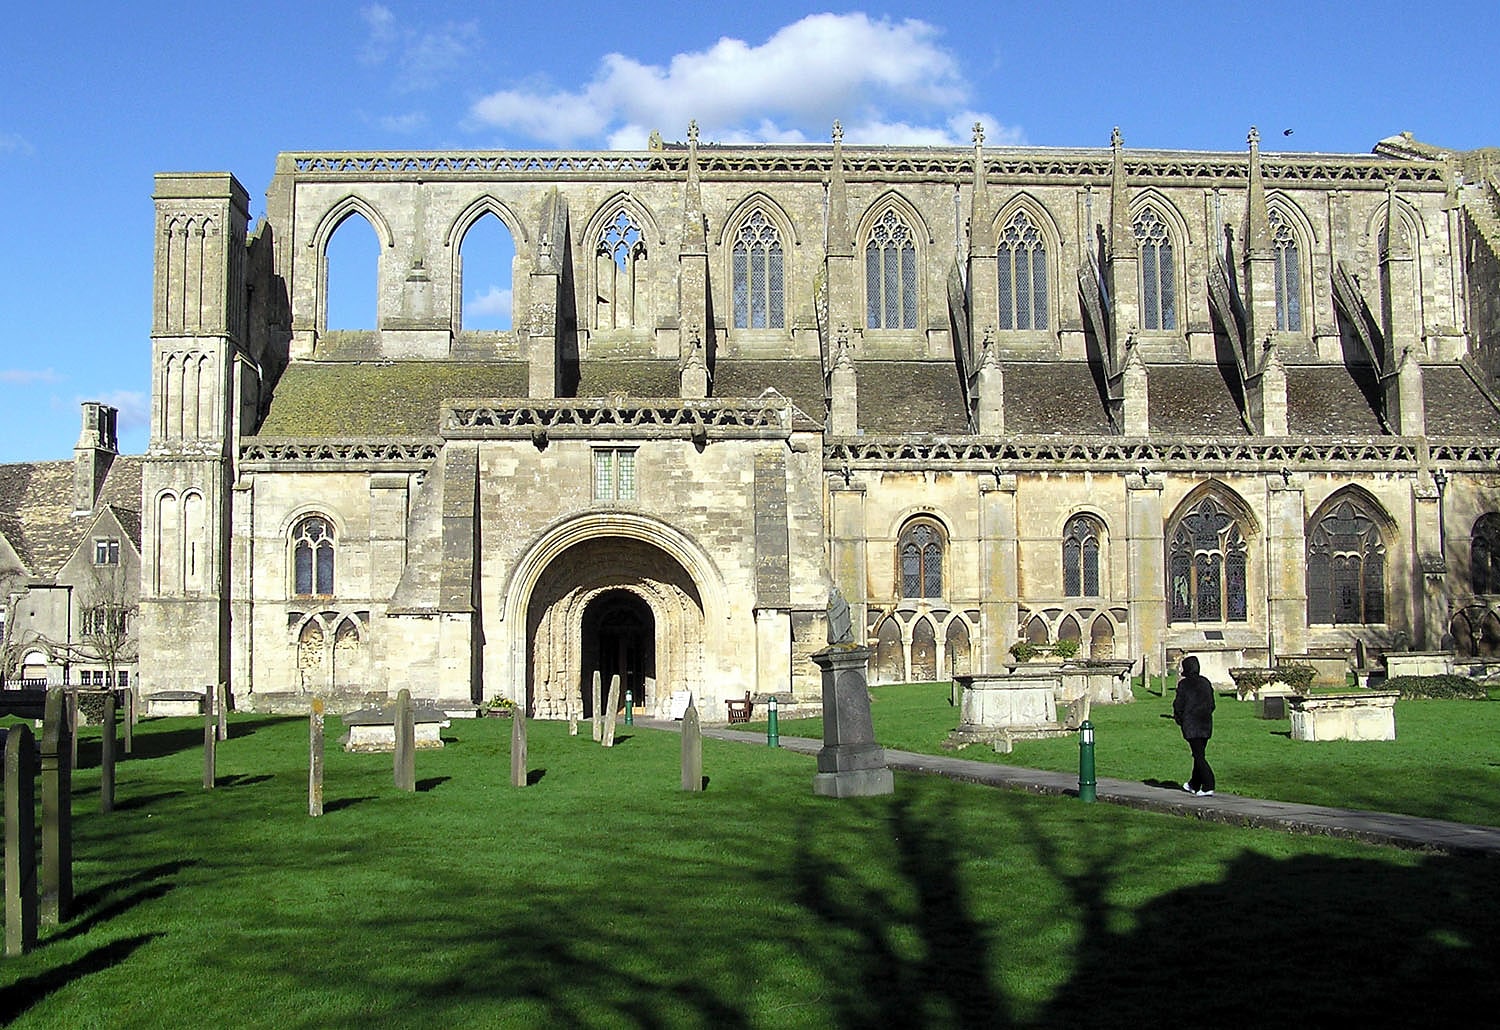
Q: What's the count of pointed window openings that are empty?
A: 2